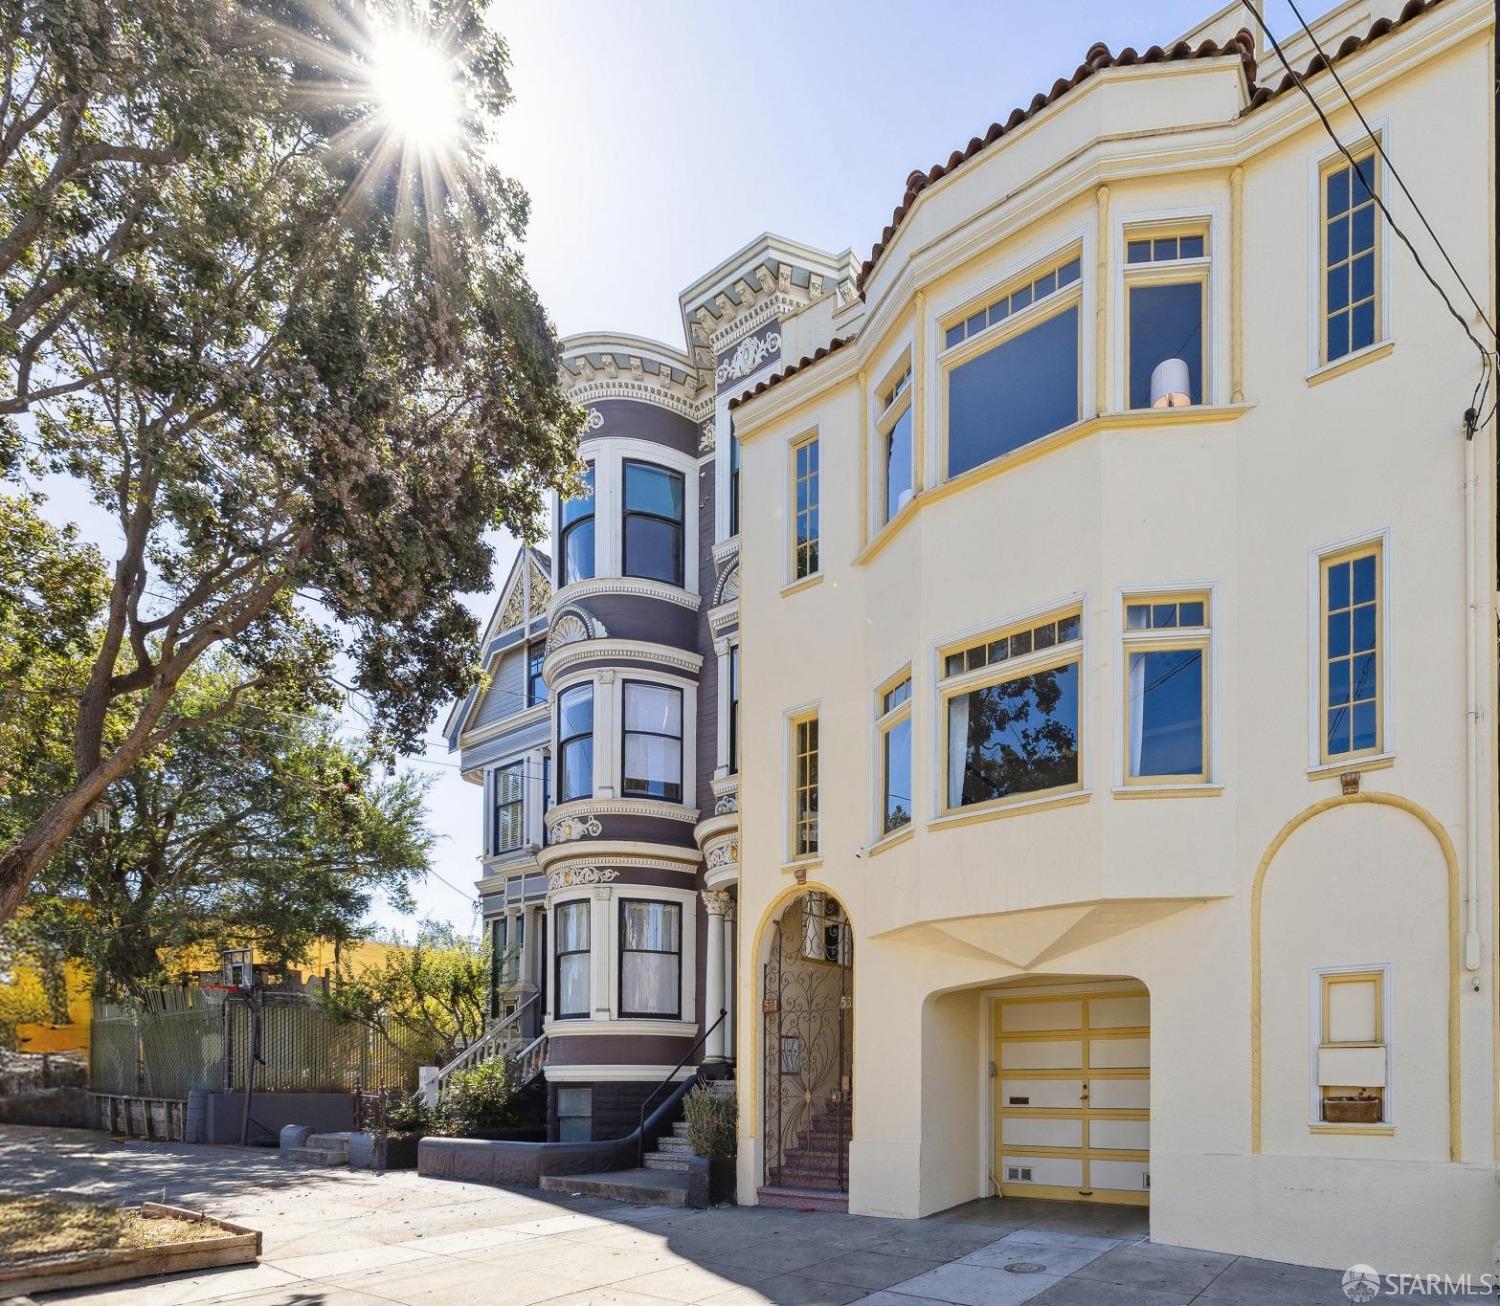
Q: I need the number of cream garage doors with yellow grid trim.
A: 1